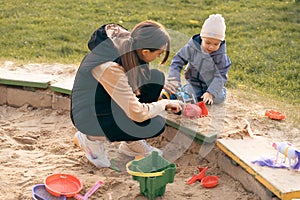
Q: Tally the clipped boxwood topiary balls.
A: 0